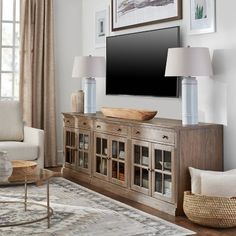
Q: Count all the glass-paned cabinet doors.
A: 6